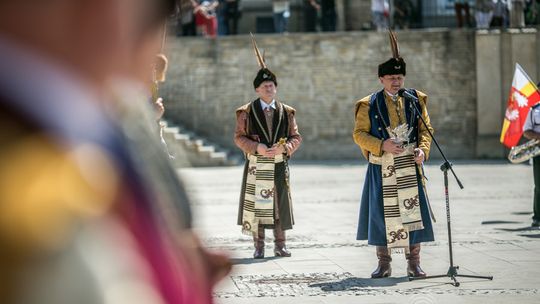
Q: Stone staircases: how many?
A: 1